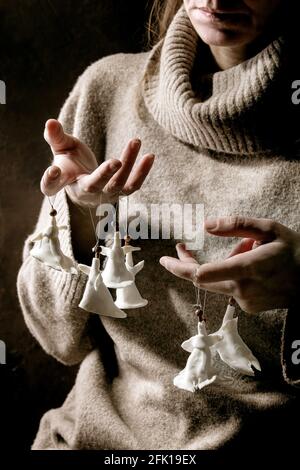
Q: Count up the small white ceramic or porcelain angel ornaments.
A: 6